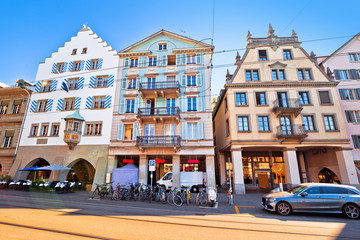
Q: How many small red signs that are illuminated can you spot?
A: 3